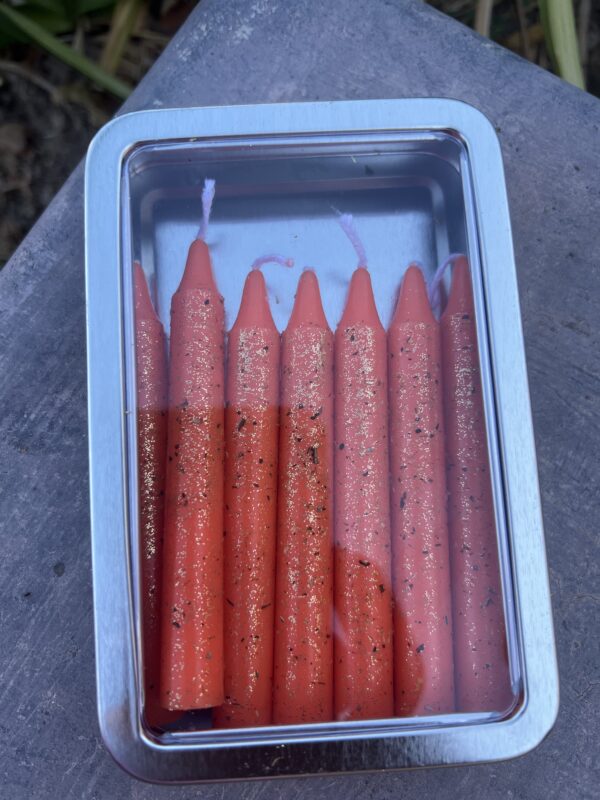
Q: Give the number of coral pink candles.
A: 7